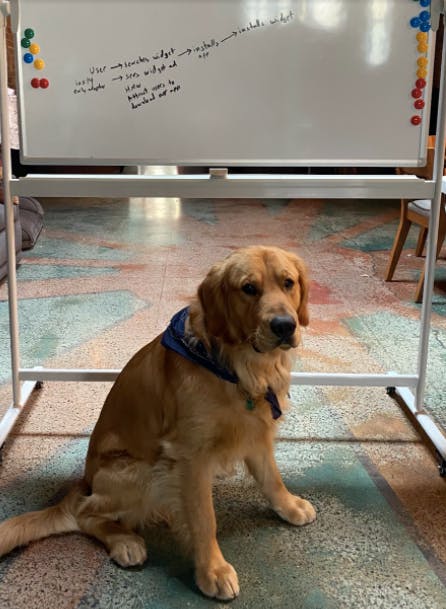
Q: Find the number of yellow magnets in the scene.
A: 6